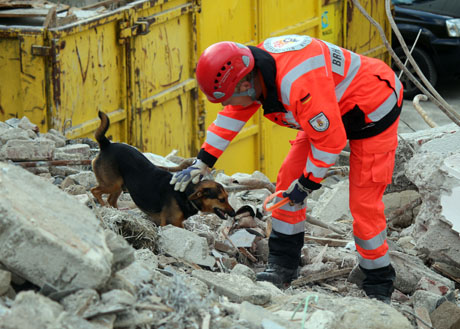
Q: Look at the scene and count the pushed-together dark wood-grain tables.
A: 0